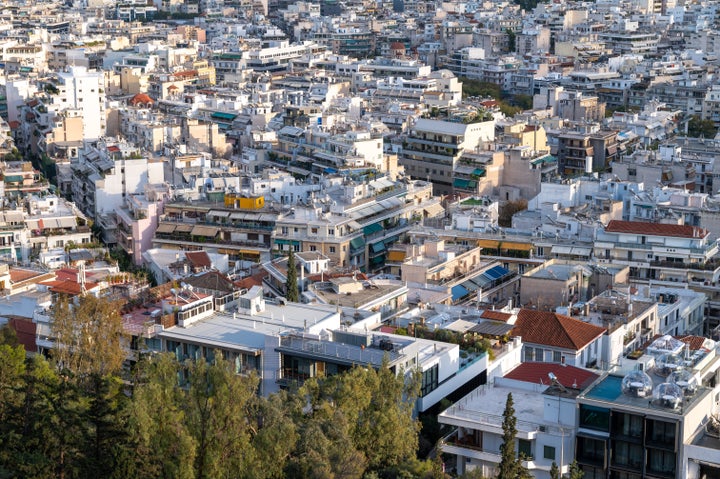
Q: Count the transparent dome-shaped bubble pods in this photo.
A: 4